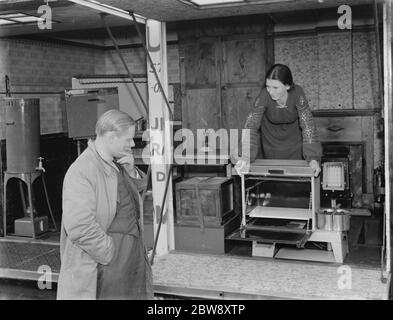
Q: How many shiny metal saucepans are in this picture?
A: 2